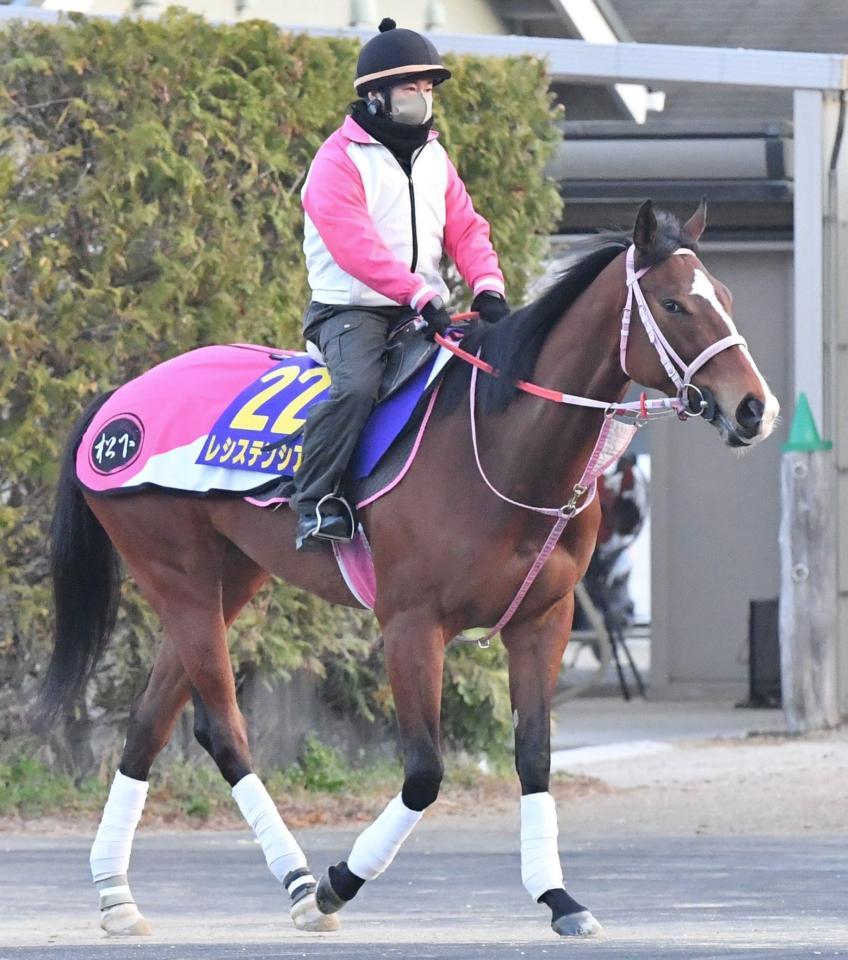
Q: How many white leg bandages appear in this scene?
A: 4